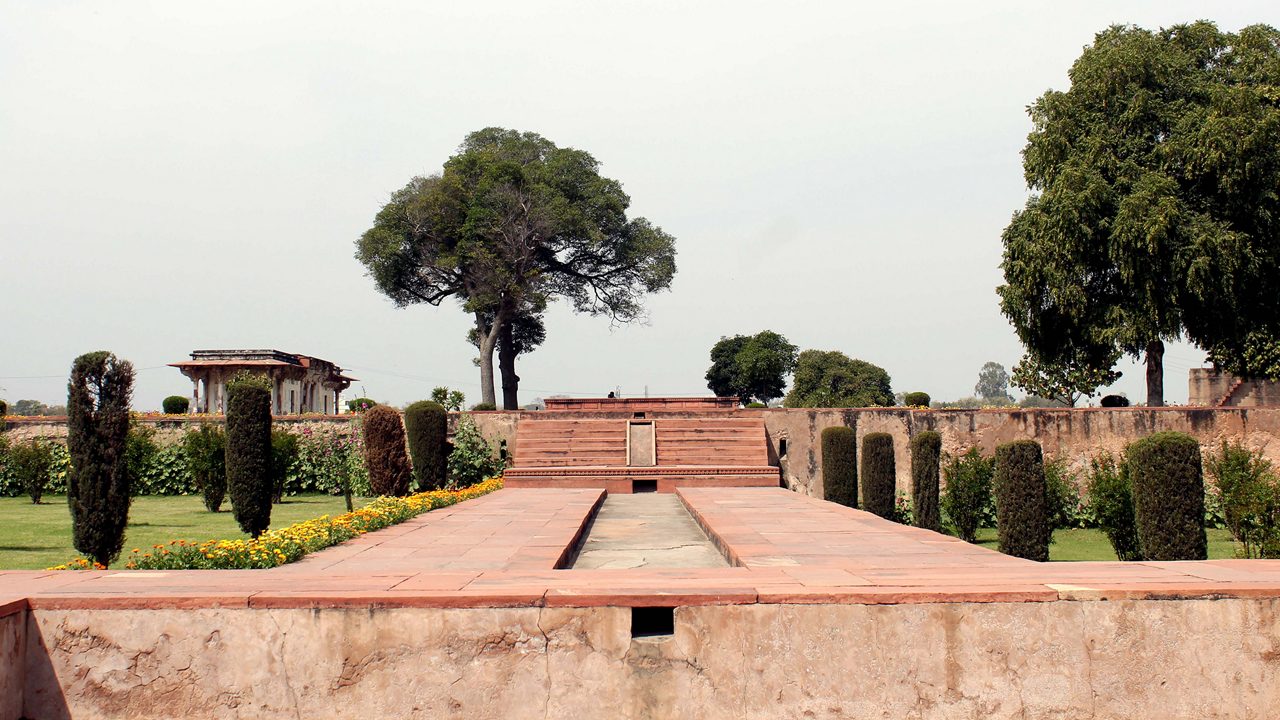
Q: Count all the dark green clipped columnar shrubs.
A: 8